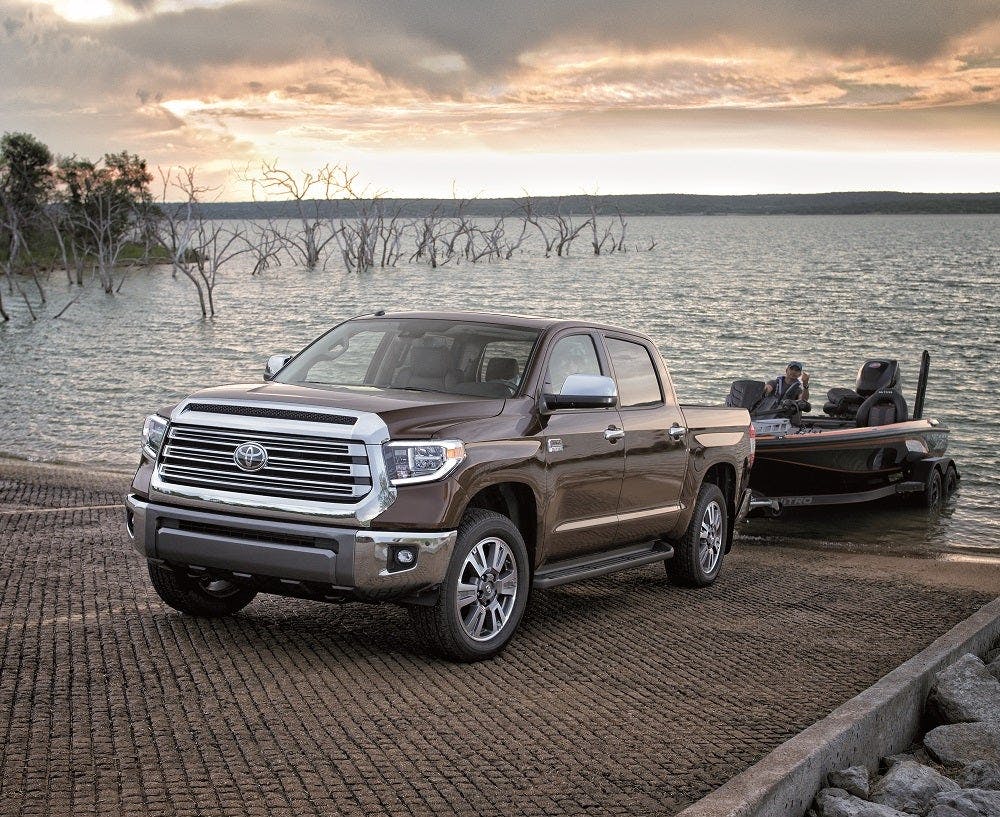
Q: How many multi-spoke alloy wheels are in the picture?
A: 2